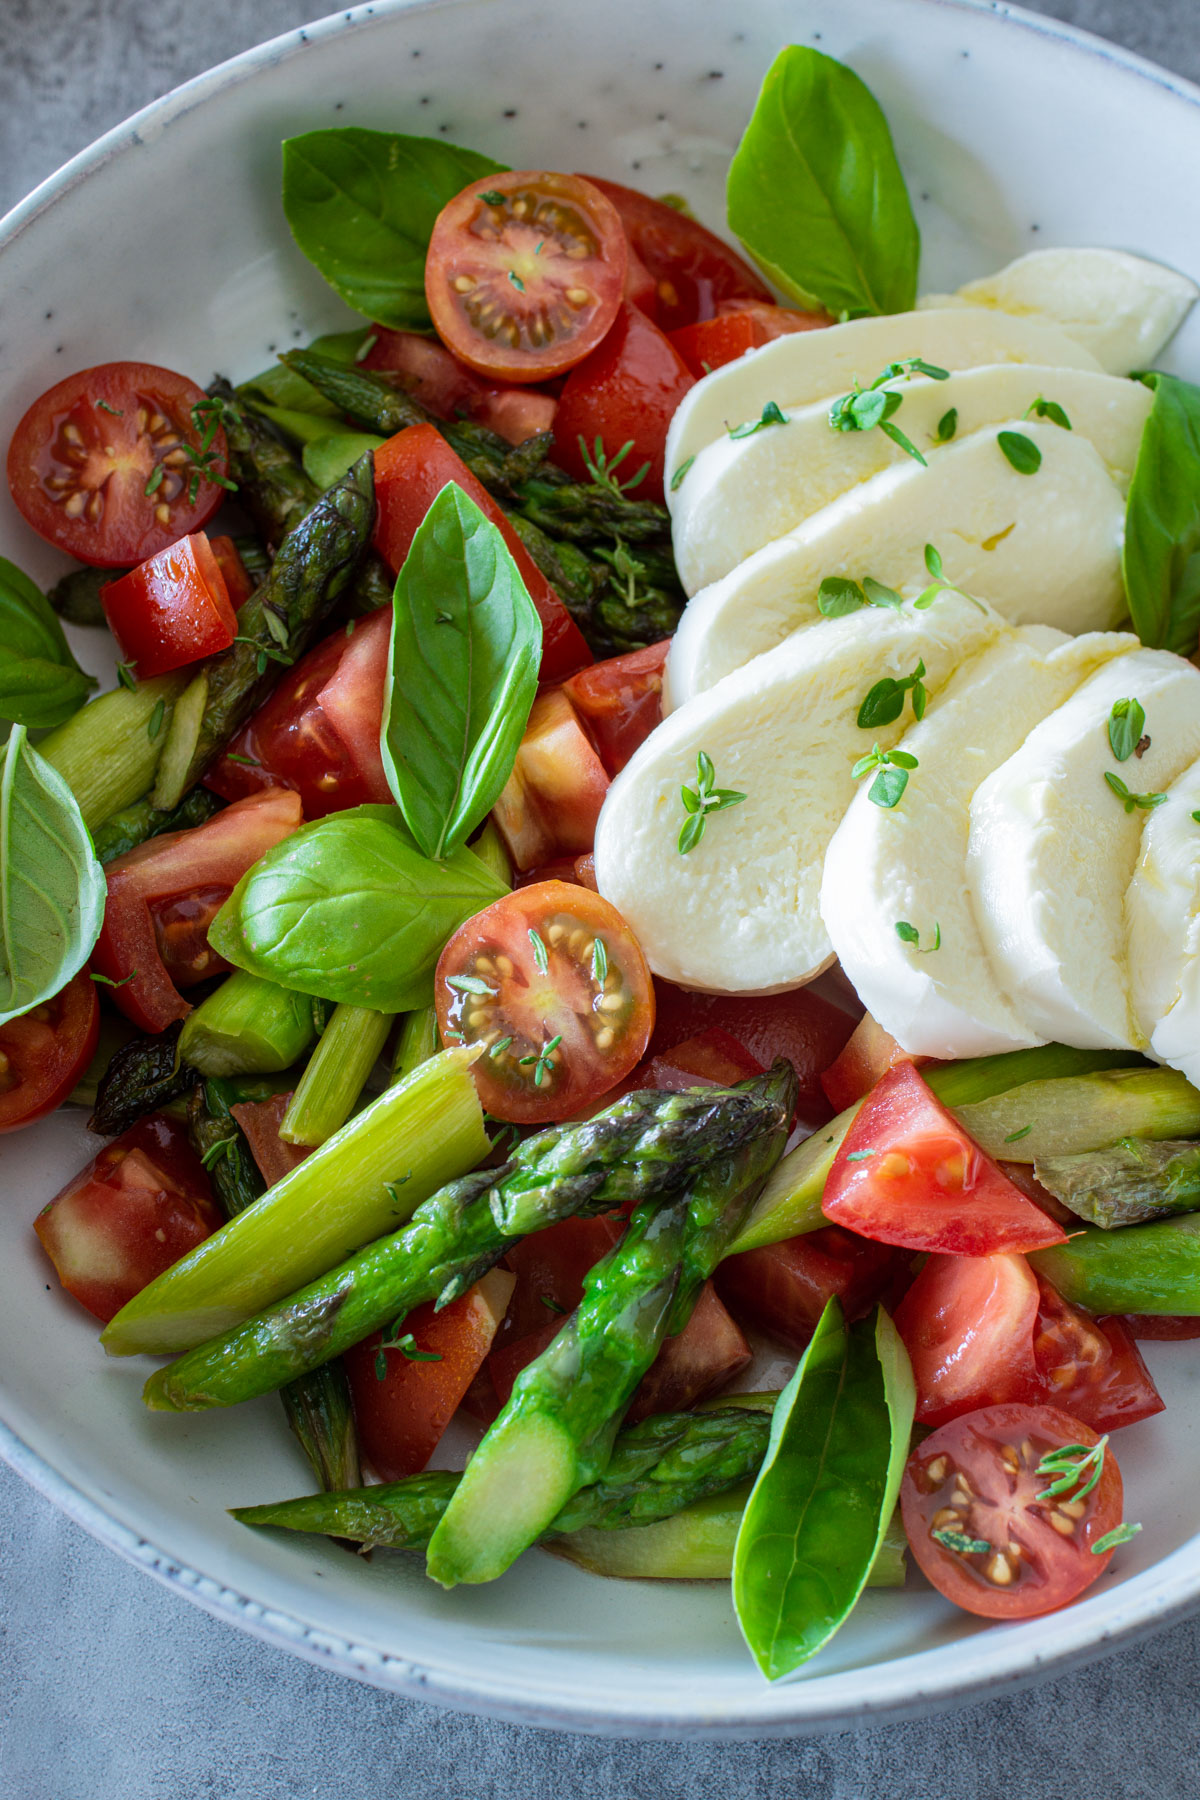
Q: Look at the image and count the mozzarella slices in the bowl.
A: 8